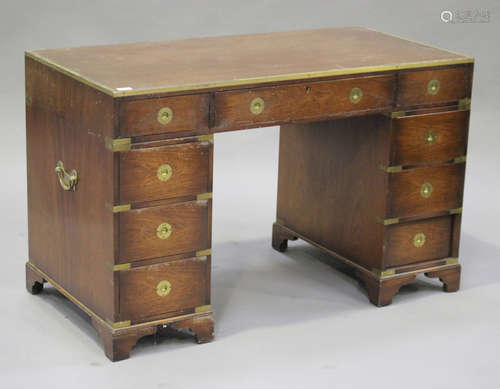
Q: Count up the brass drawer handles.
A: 10